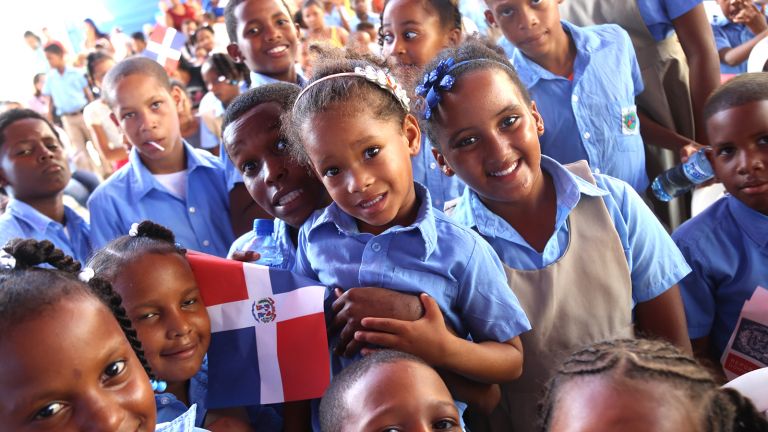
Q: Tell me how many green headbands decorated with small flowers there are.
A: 0